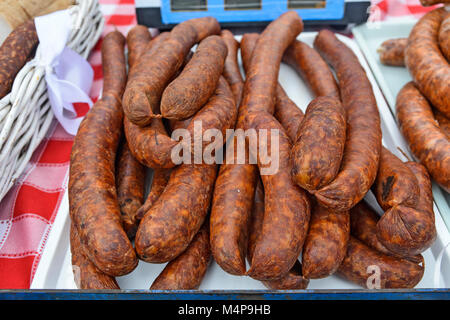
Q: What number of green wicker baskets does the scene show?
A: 0